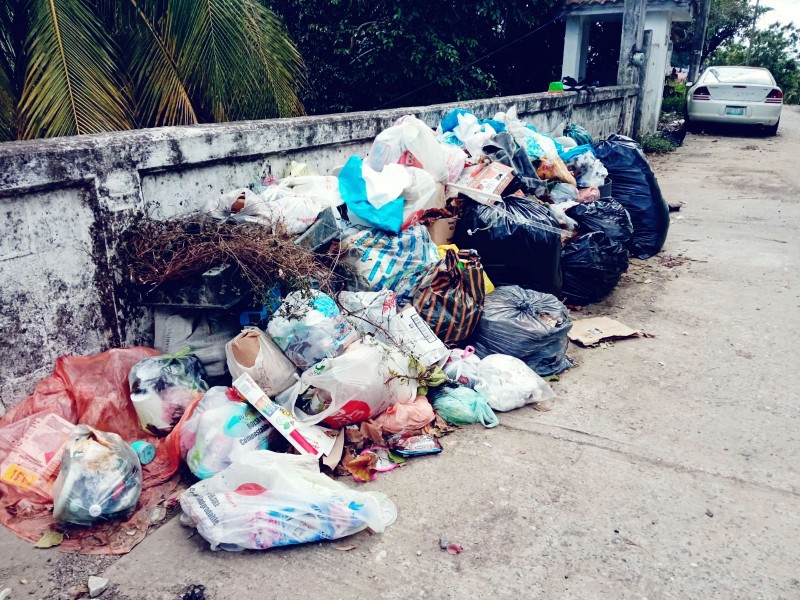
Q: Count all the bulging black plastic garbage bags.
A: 4